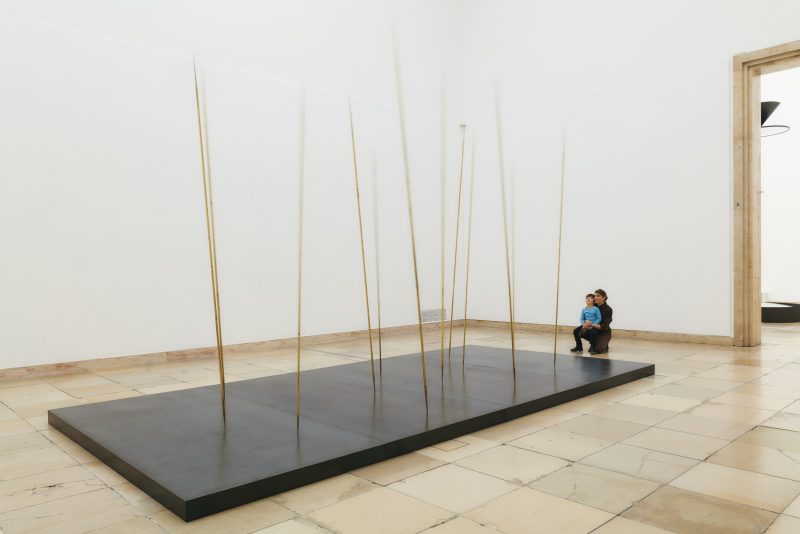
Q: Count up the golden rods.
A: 12